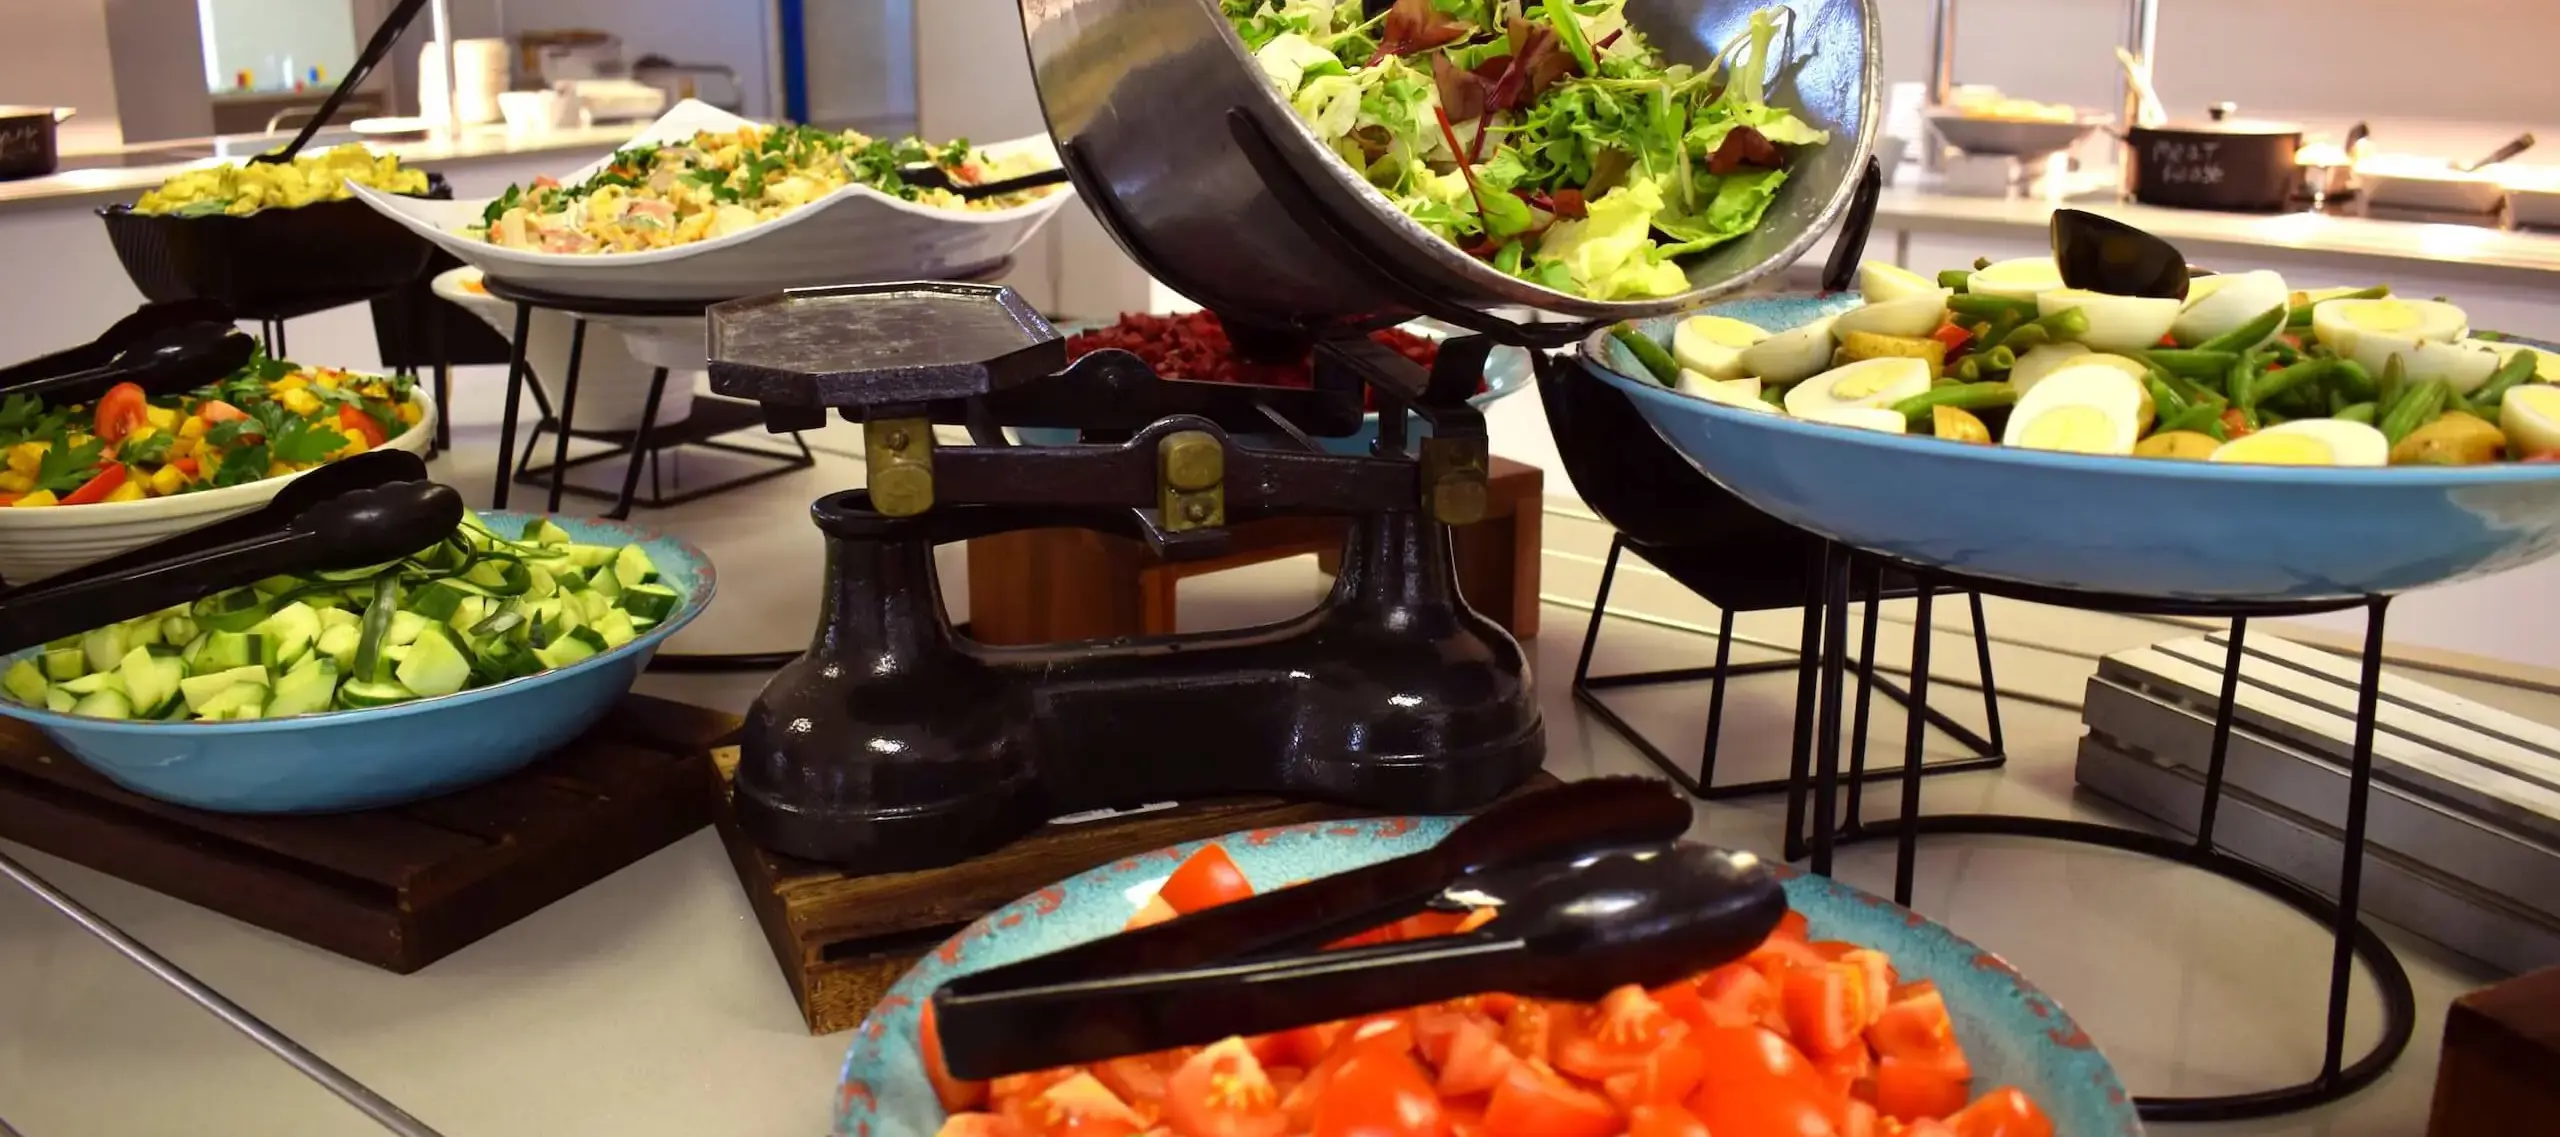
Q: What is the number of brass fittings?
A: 3